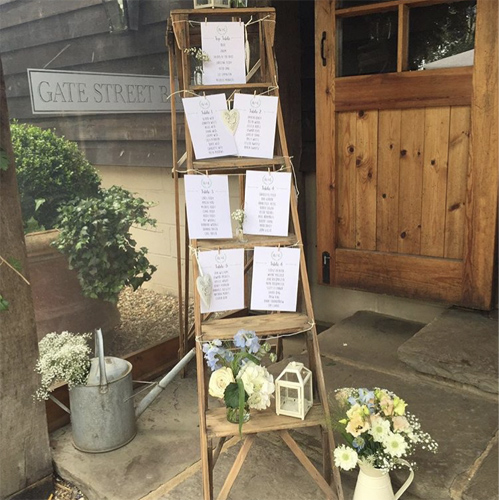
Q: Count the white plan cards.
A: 7